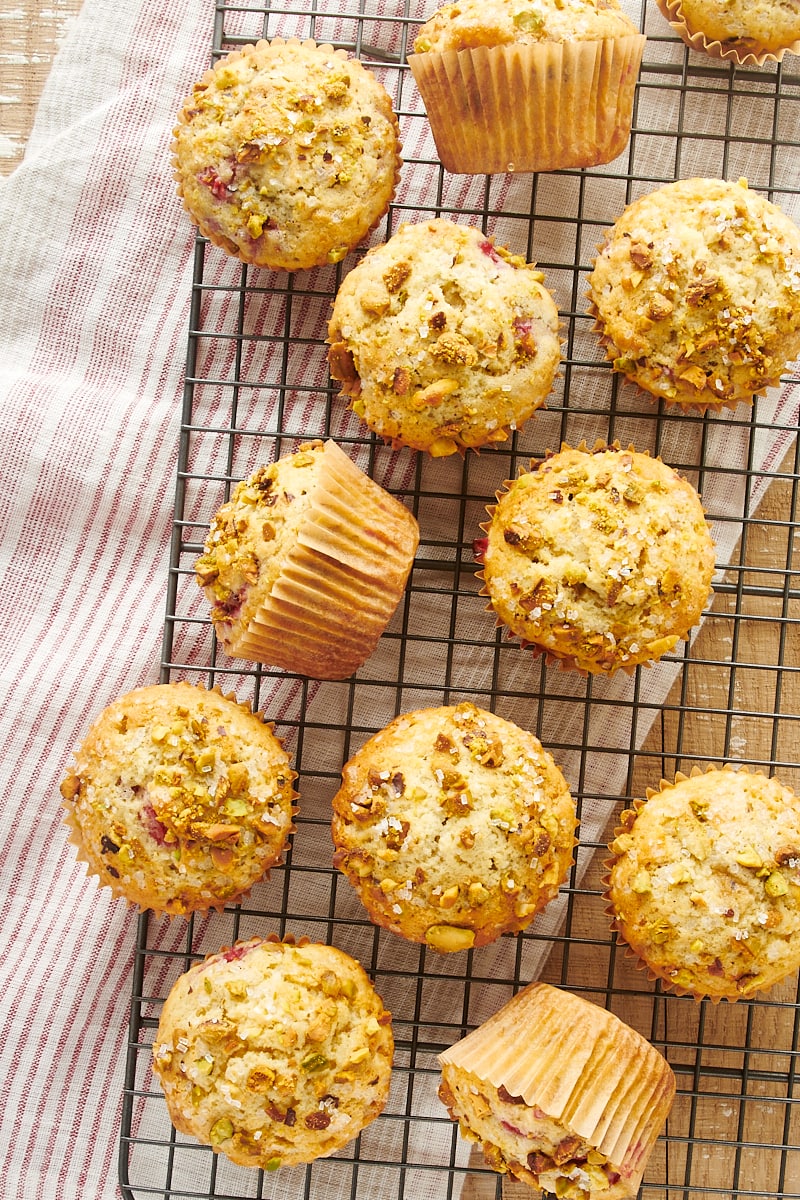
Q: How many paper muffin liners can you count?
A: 12